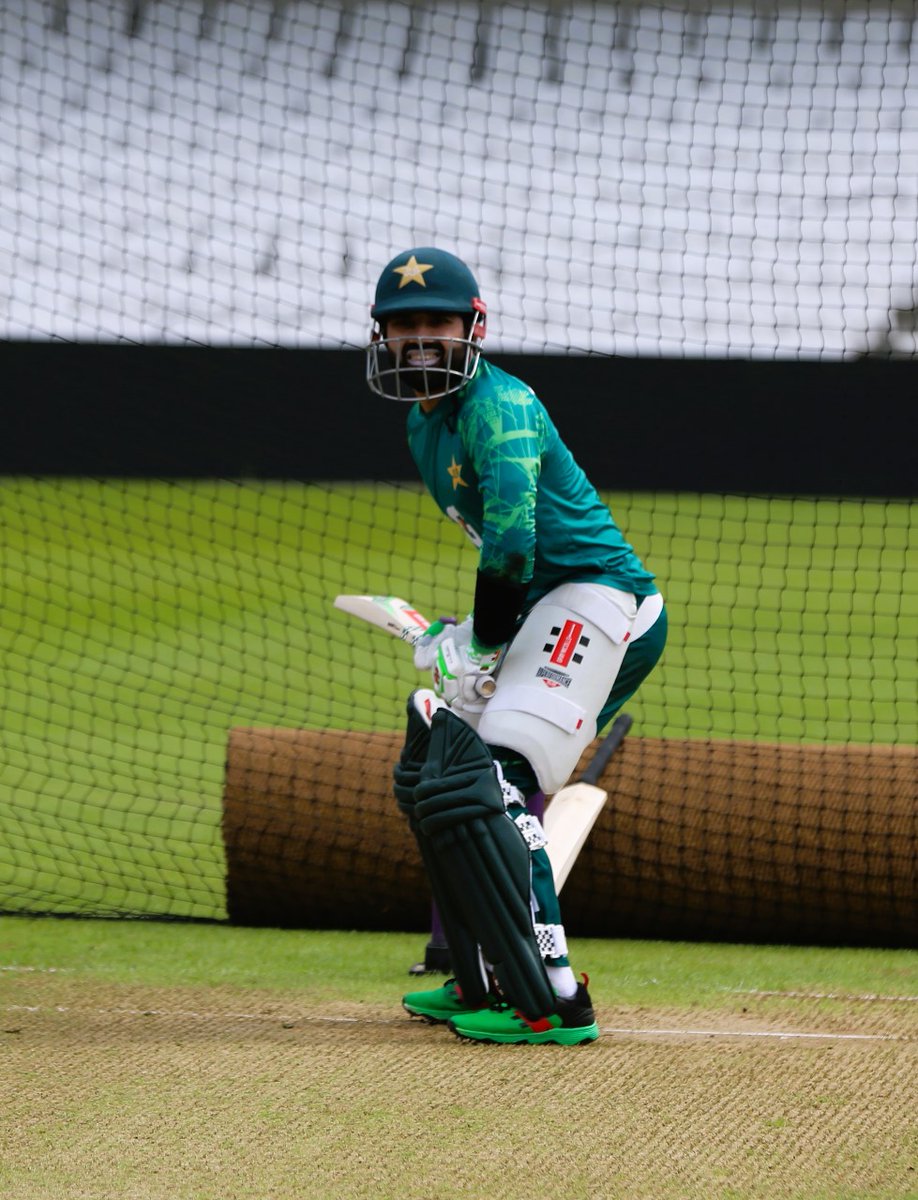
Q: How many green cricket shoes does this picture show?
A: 2